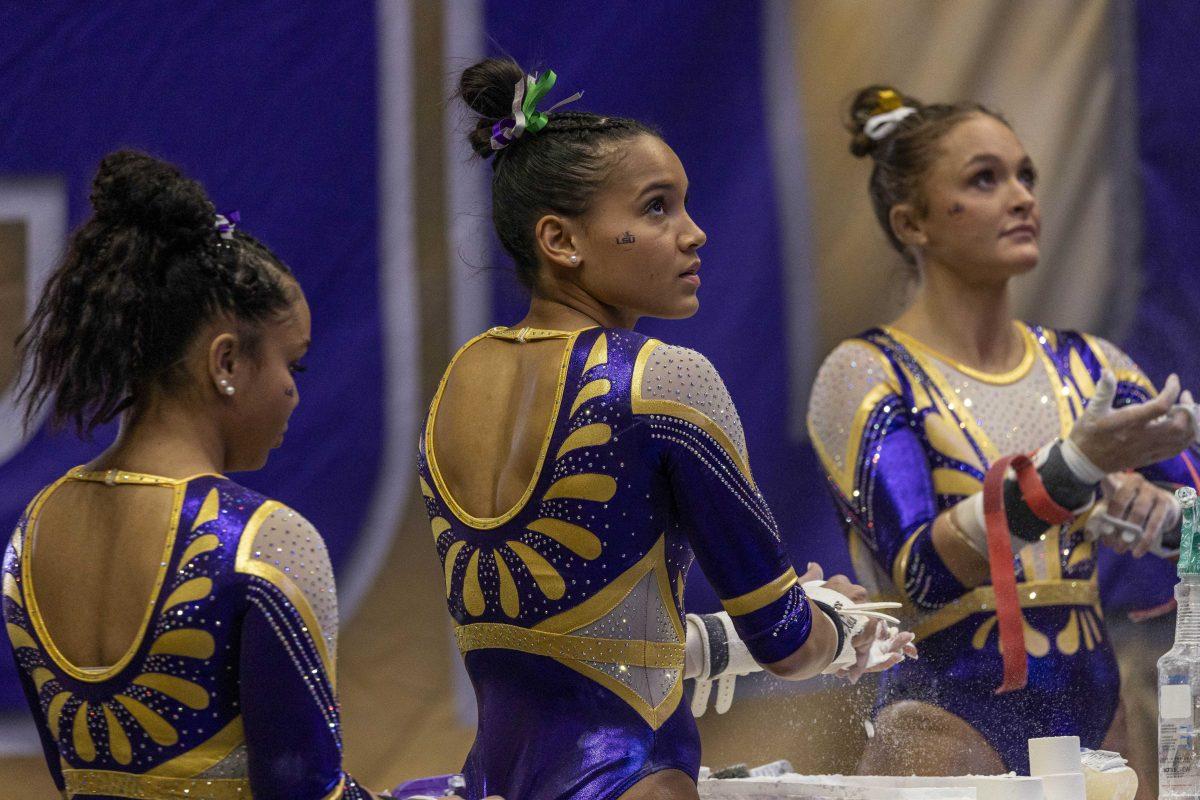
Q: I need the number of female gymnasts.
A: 3